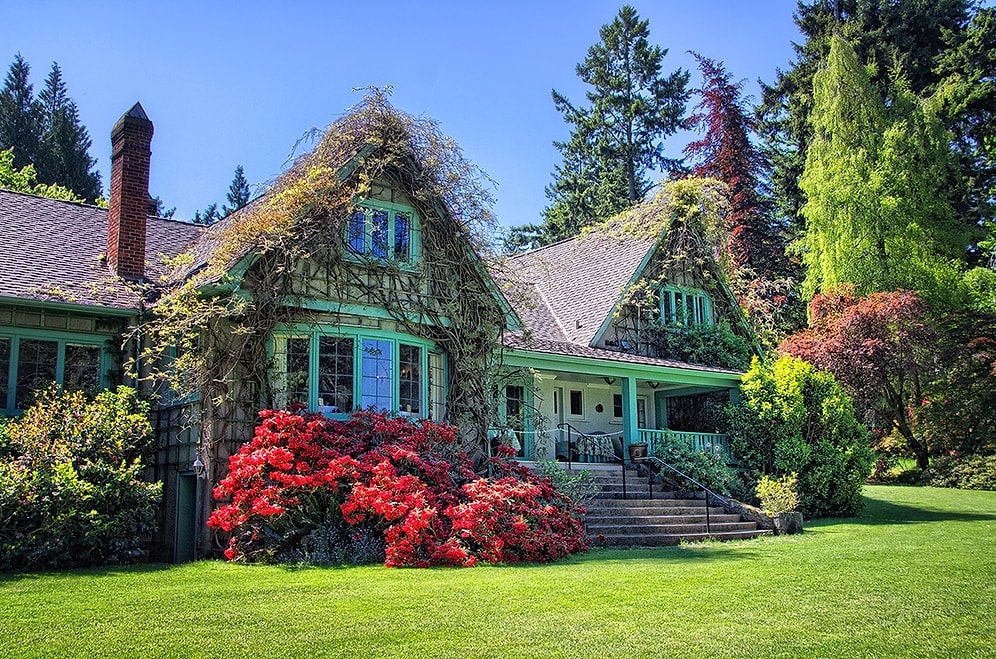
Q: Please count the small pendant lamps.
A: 2